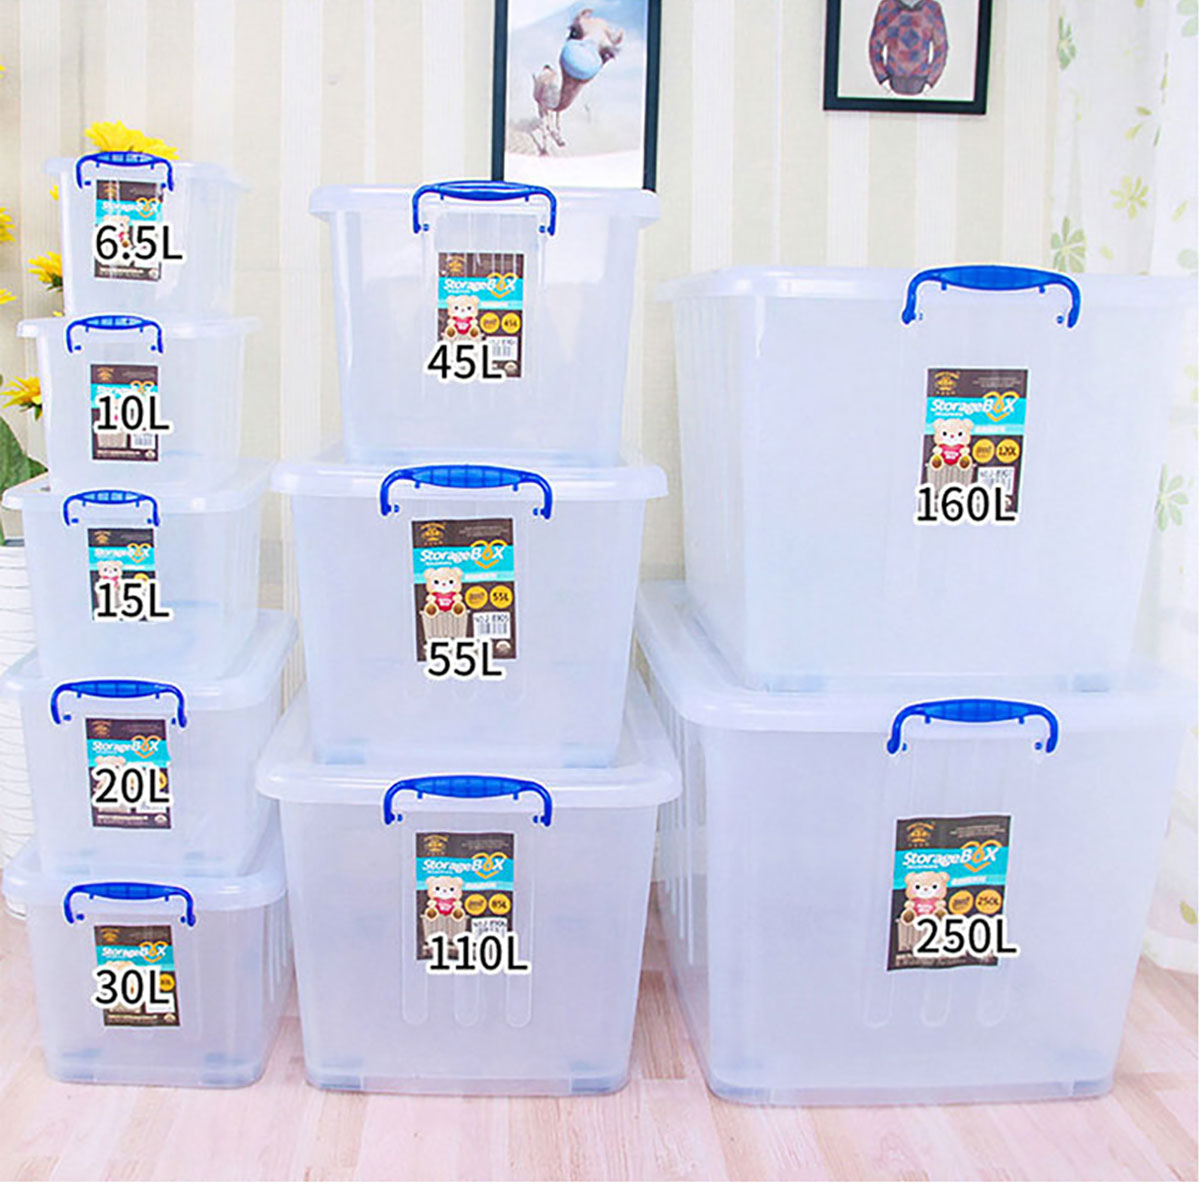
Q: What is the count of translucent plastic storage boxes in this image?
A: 10